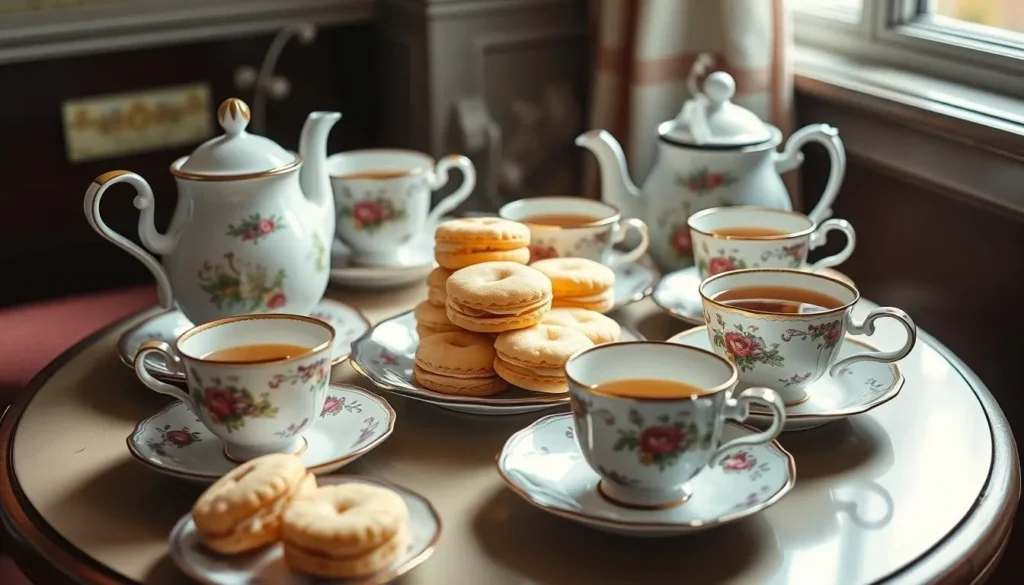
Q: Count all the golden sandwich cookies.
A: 10